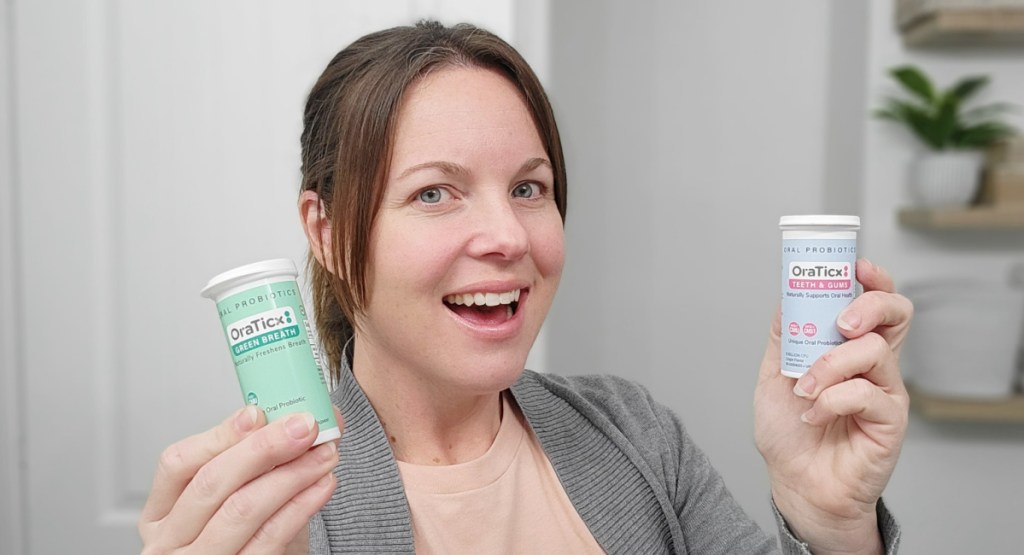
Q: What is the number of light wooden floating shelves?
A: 3